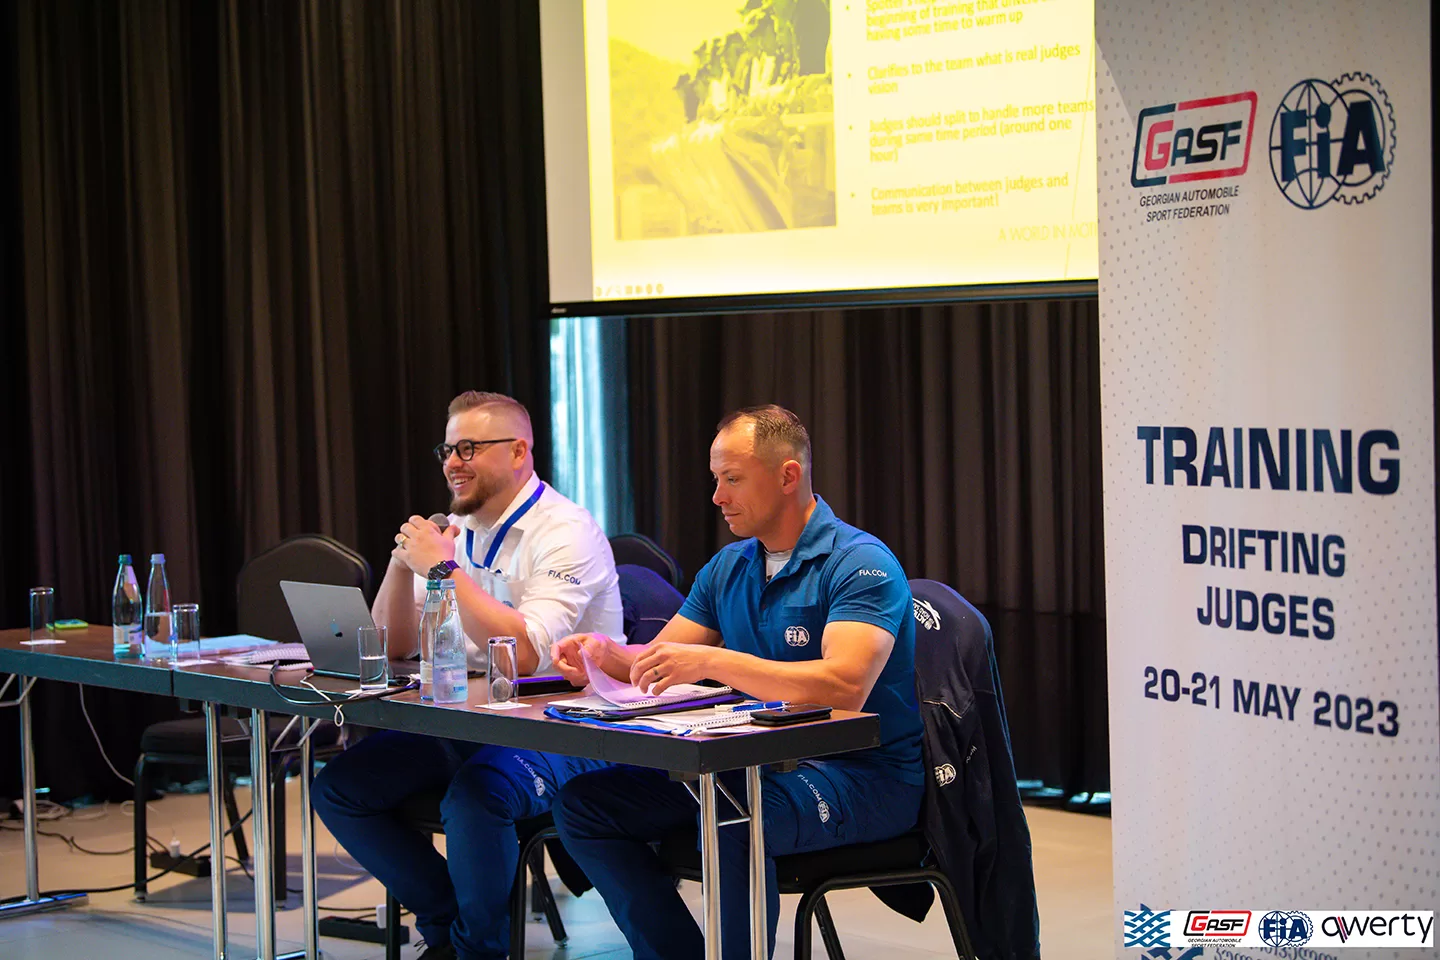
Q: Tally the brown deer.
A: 0